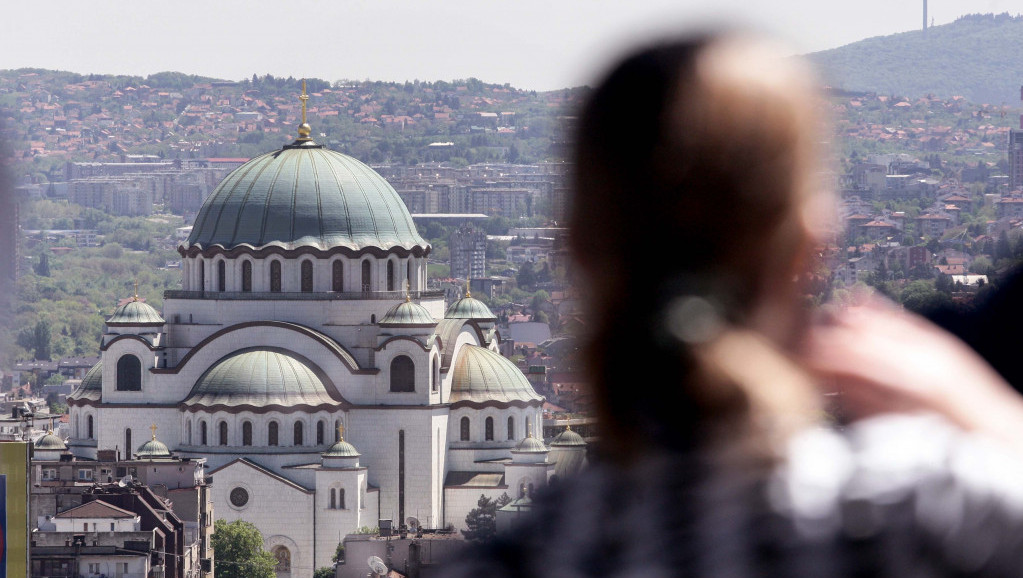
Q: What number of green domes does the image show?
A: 12